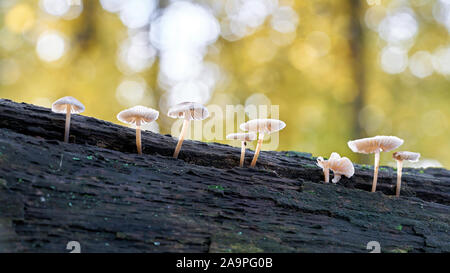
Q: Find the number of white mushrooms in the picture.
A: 9